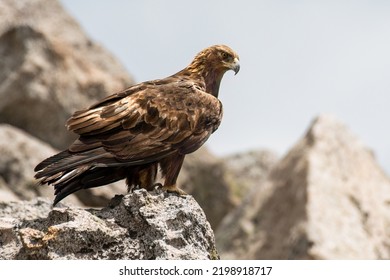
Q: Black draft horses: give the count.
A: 0